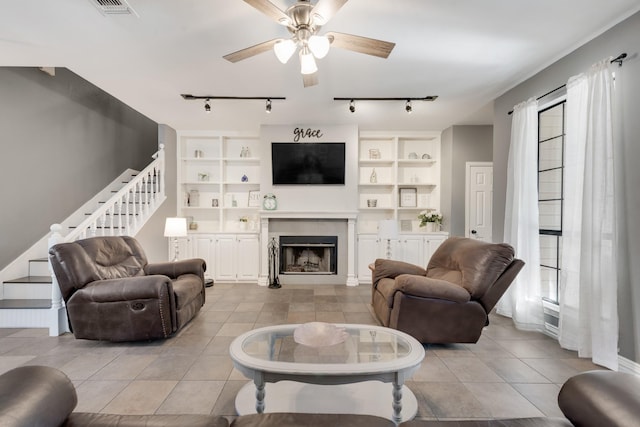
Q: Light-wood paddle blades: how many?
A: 5